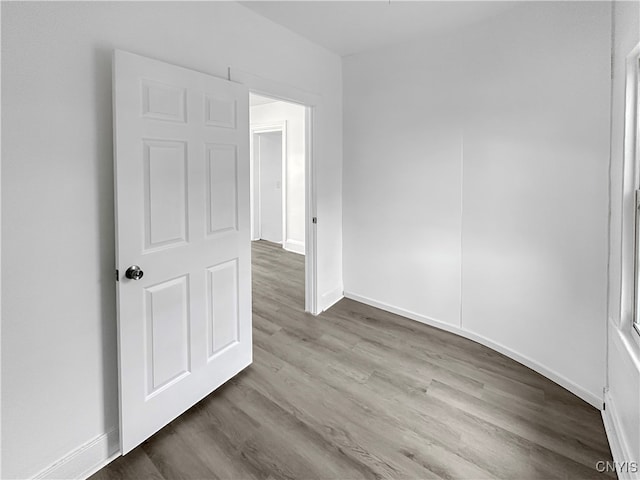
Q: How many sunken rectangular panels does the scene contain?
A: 6